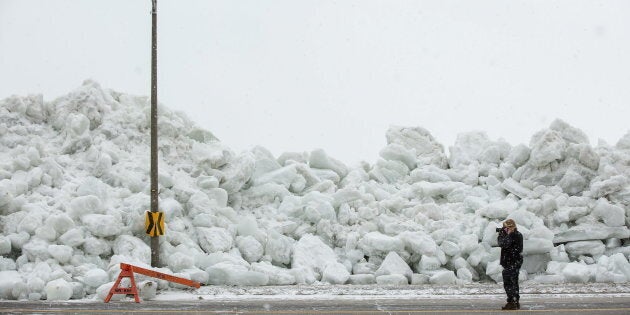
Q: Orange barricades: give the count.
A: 1